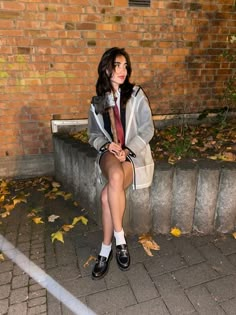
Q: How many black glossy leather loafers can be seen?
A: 2